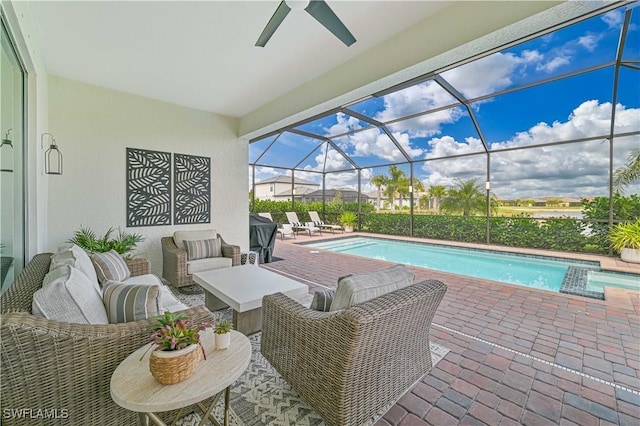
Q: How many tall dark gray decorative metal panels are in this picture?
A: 2